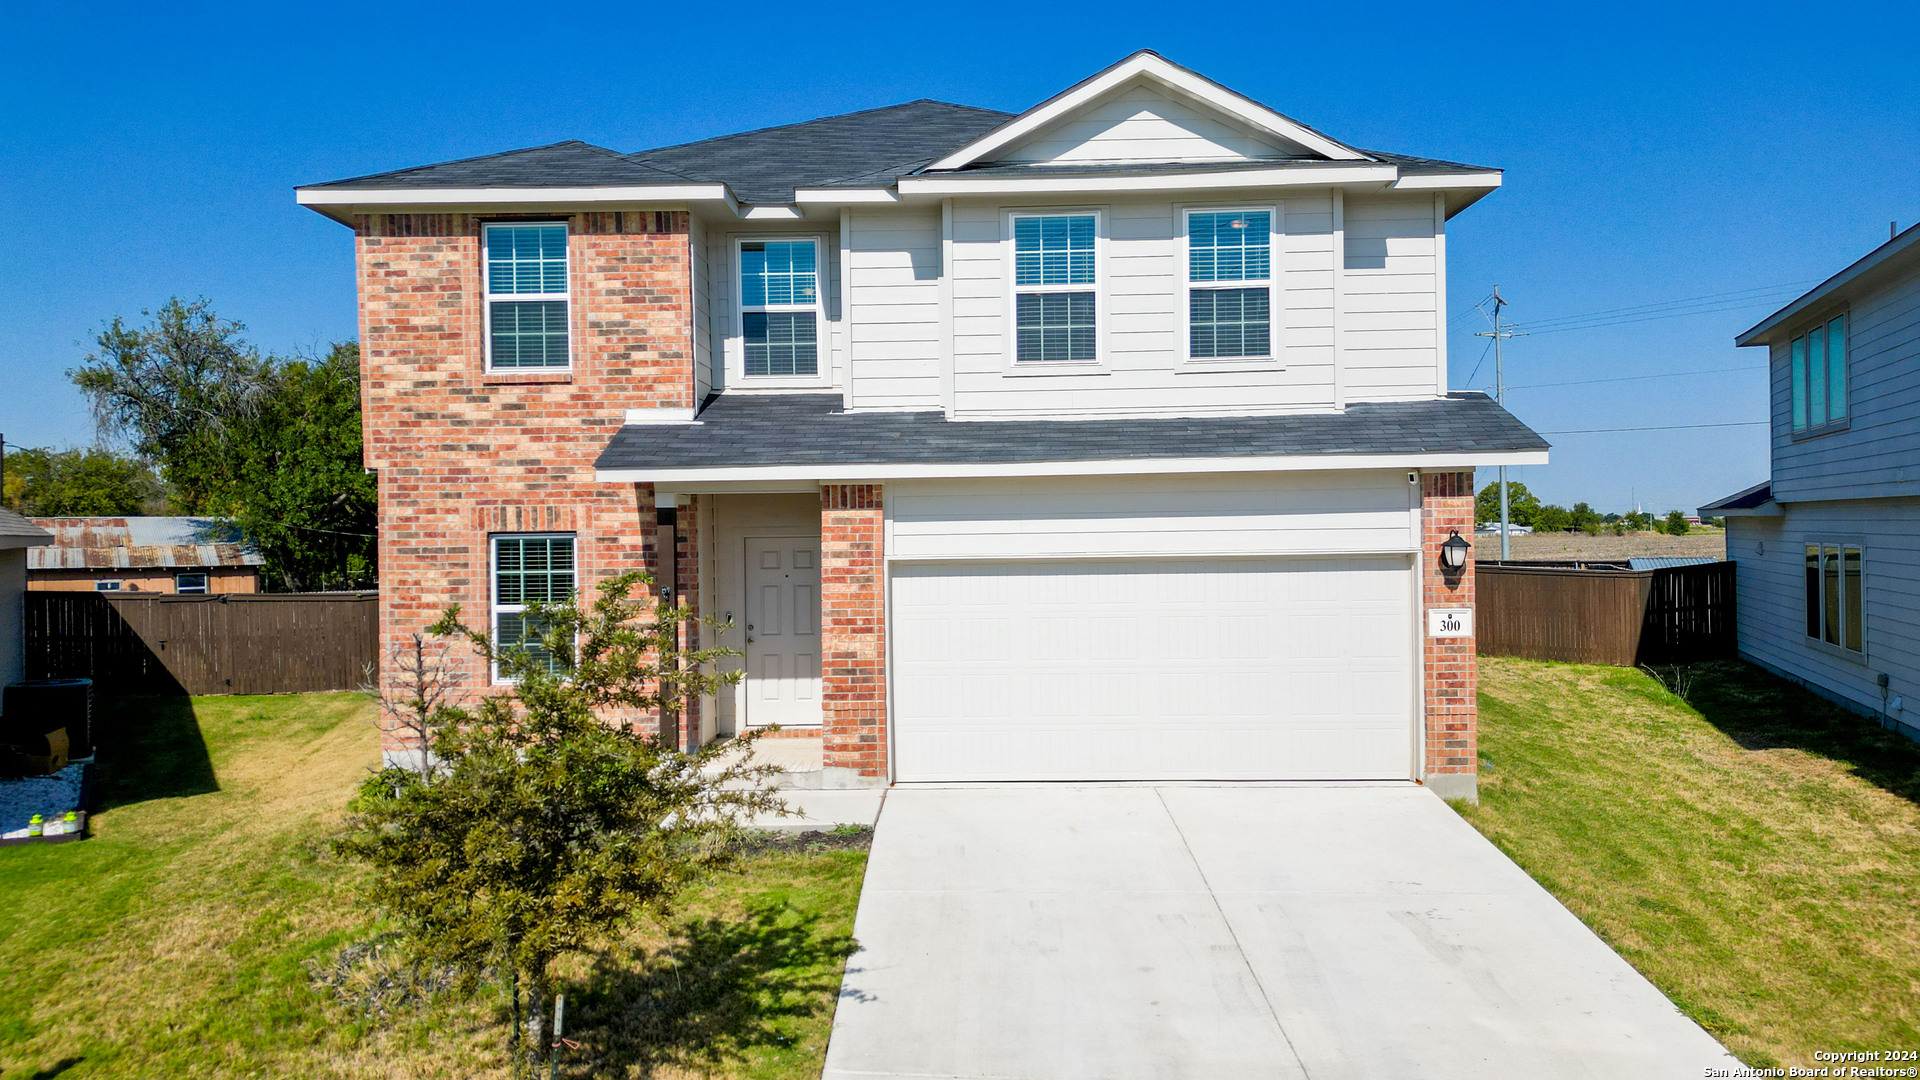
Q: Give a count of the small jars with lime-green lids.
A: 2